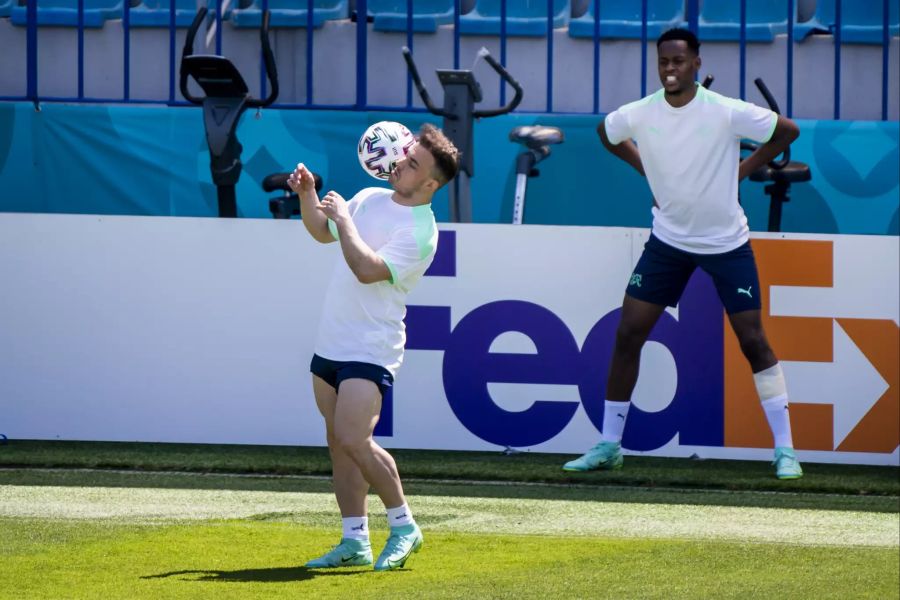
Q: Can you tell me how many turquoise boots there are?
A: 4